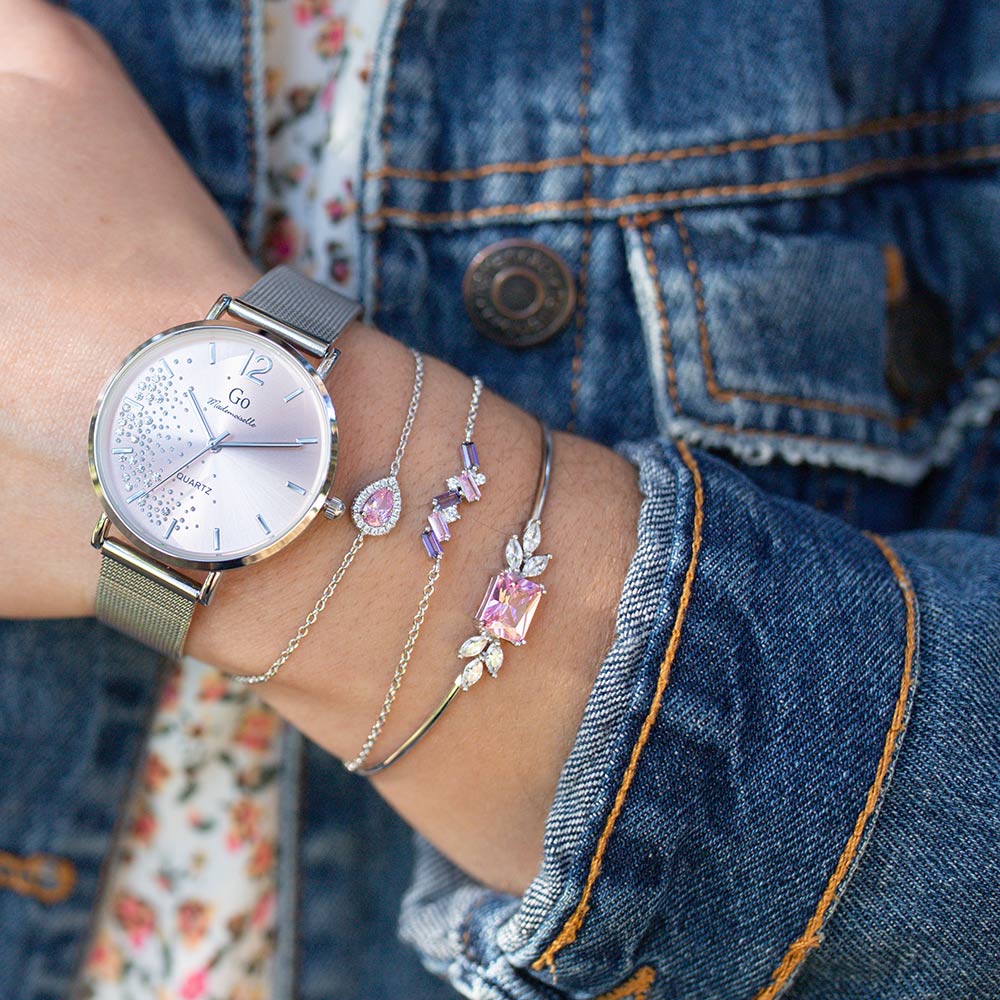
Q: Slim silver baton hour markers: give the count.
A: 11